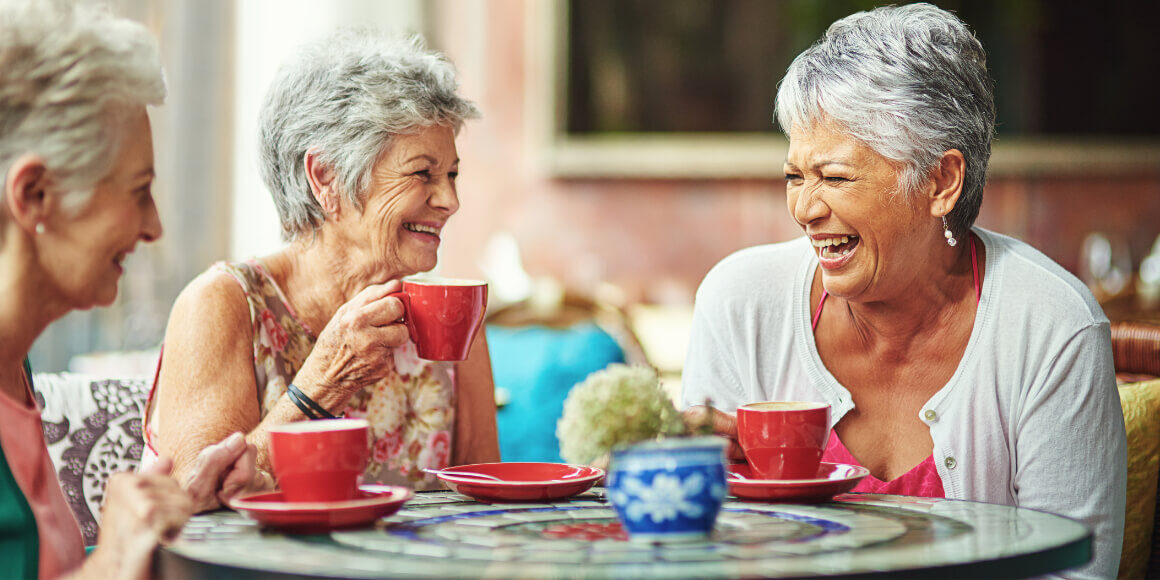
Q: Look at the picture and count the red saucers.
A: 3